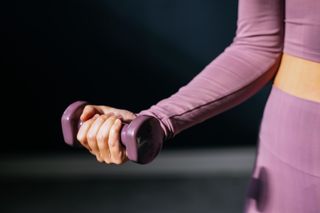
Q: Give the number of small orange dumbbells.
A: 0